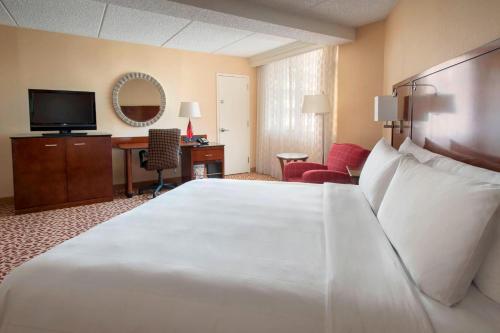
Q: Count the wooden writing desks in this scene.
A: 1